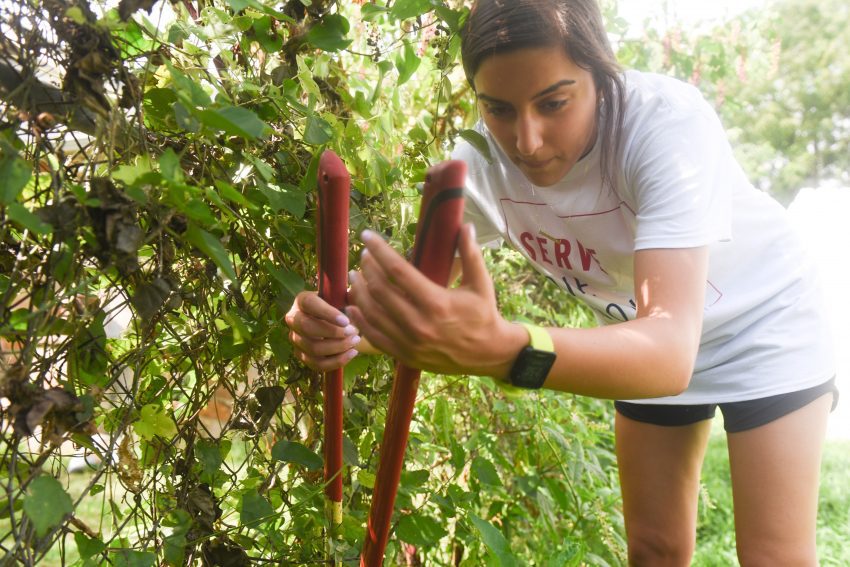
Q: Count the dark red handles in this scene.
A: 2